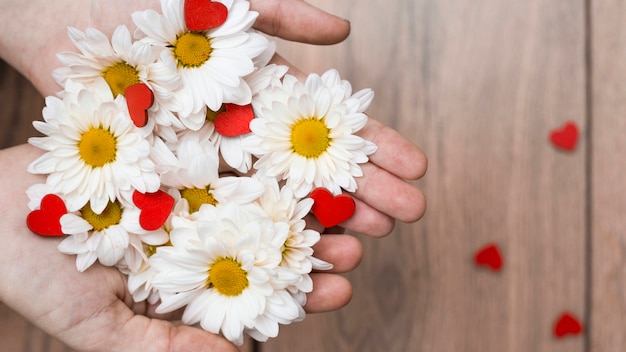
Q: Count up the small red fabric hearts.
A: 9